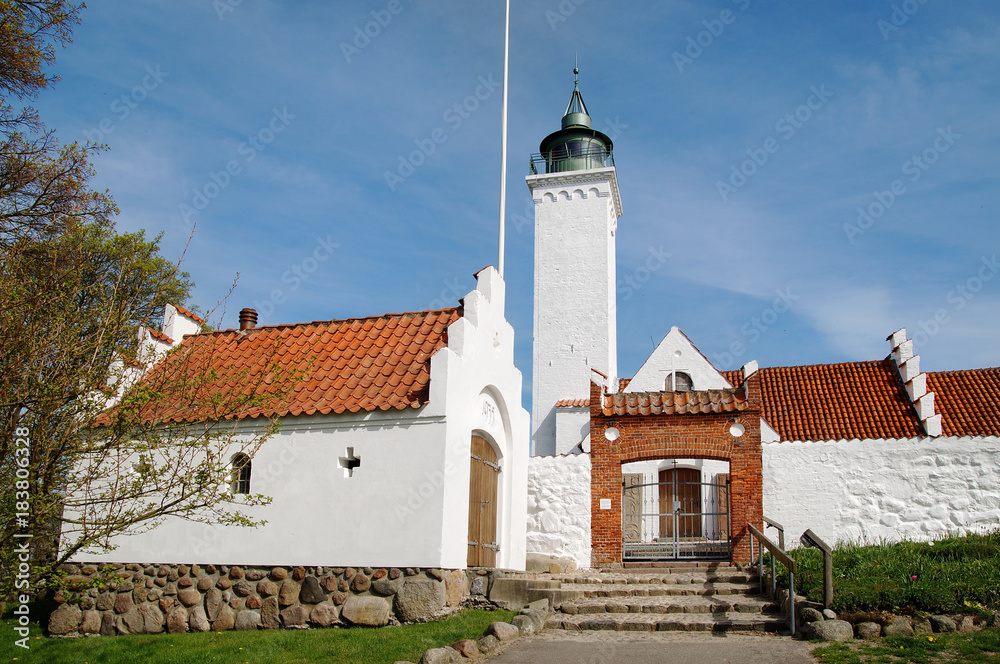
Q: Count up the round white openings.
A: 2